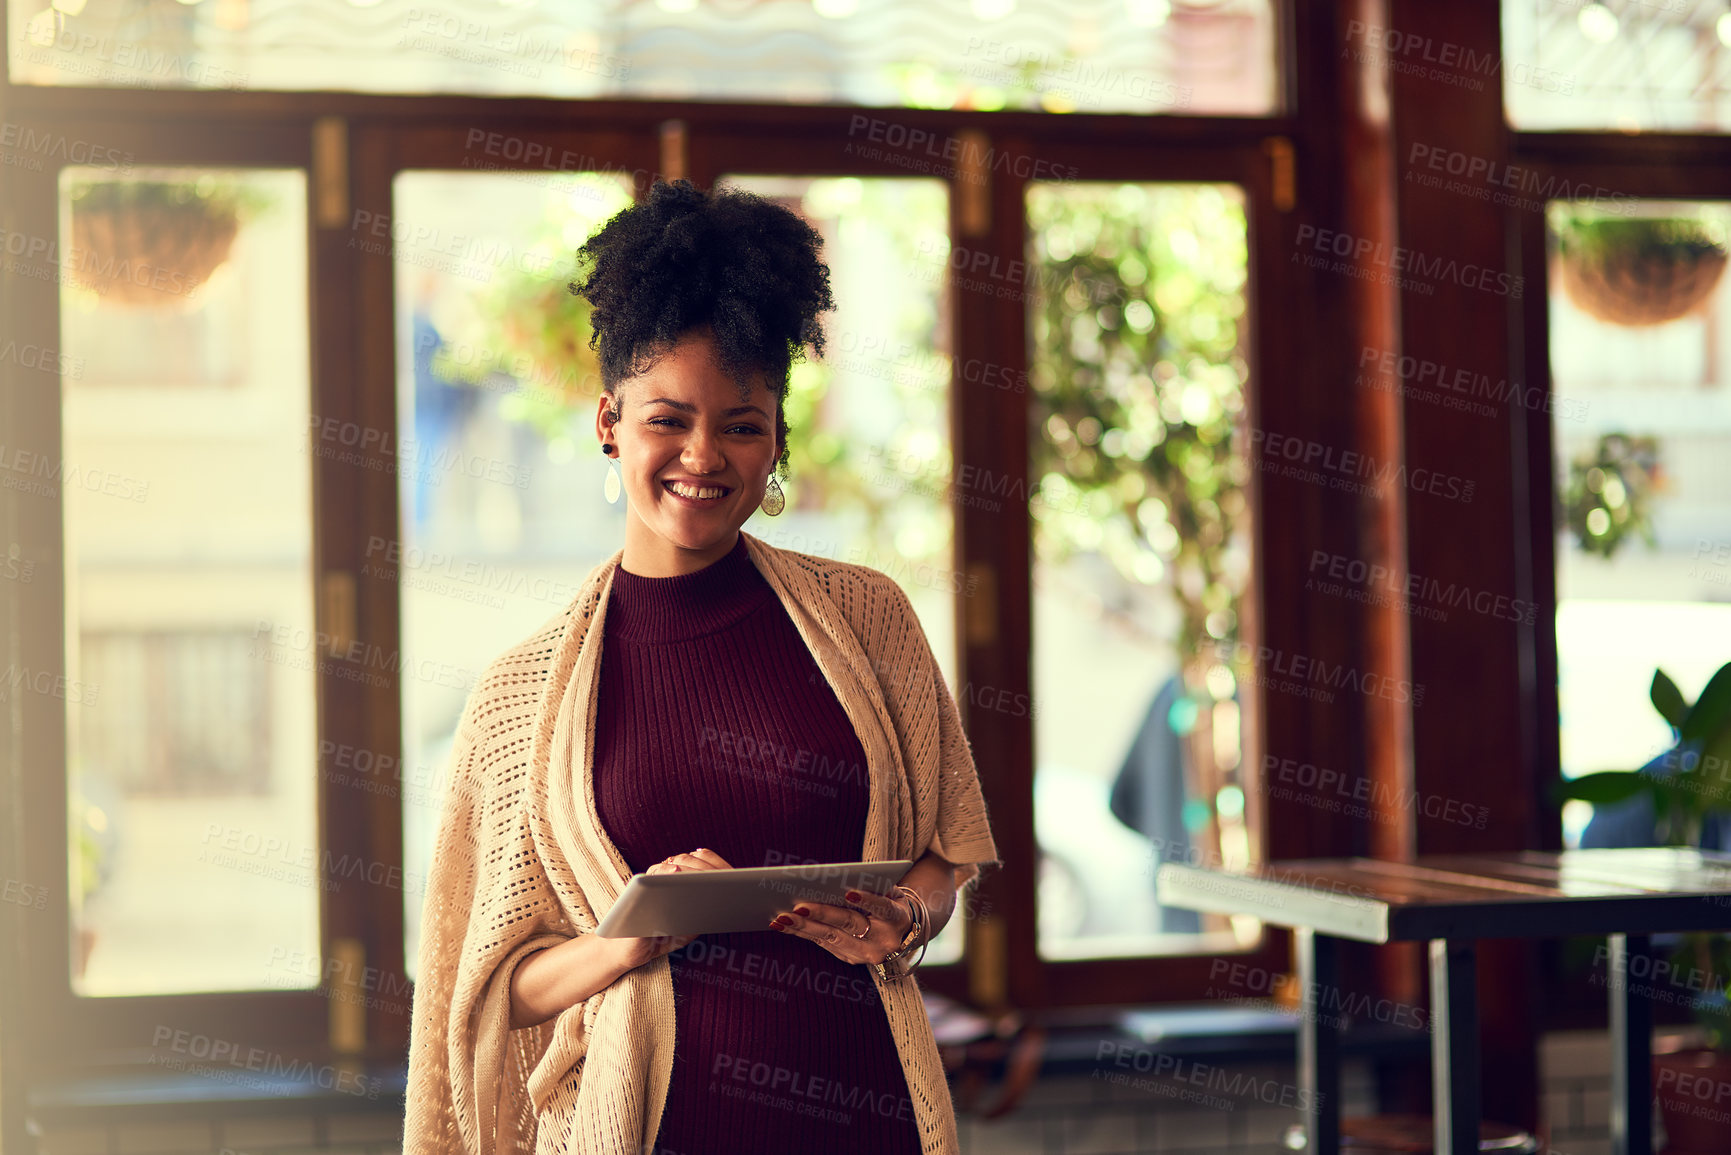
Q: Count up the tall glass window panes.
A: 5